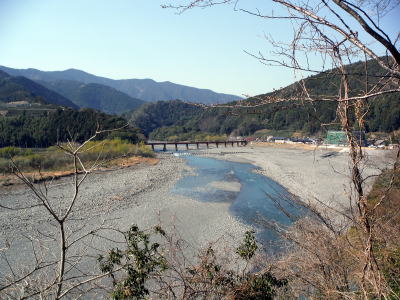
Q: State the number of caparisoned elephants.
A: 0